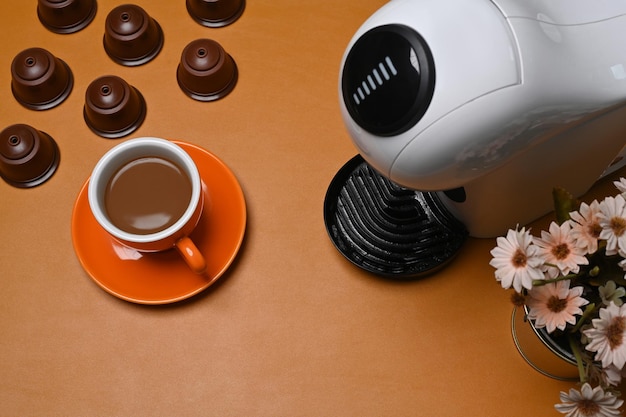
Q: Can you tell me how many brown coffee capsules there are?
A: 7